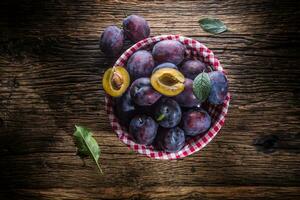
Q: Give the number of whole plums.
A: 14